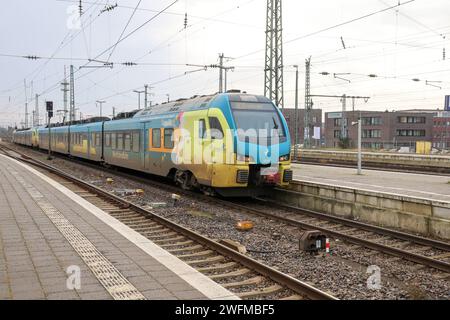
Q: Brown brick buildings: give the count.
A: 2